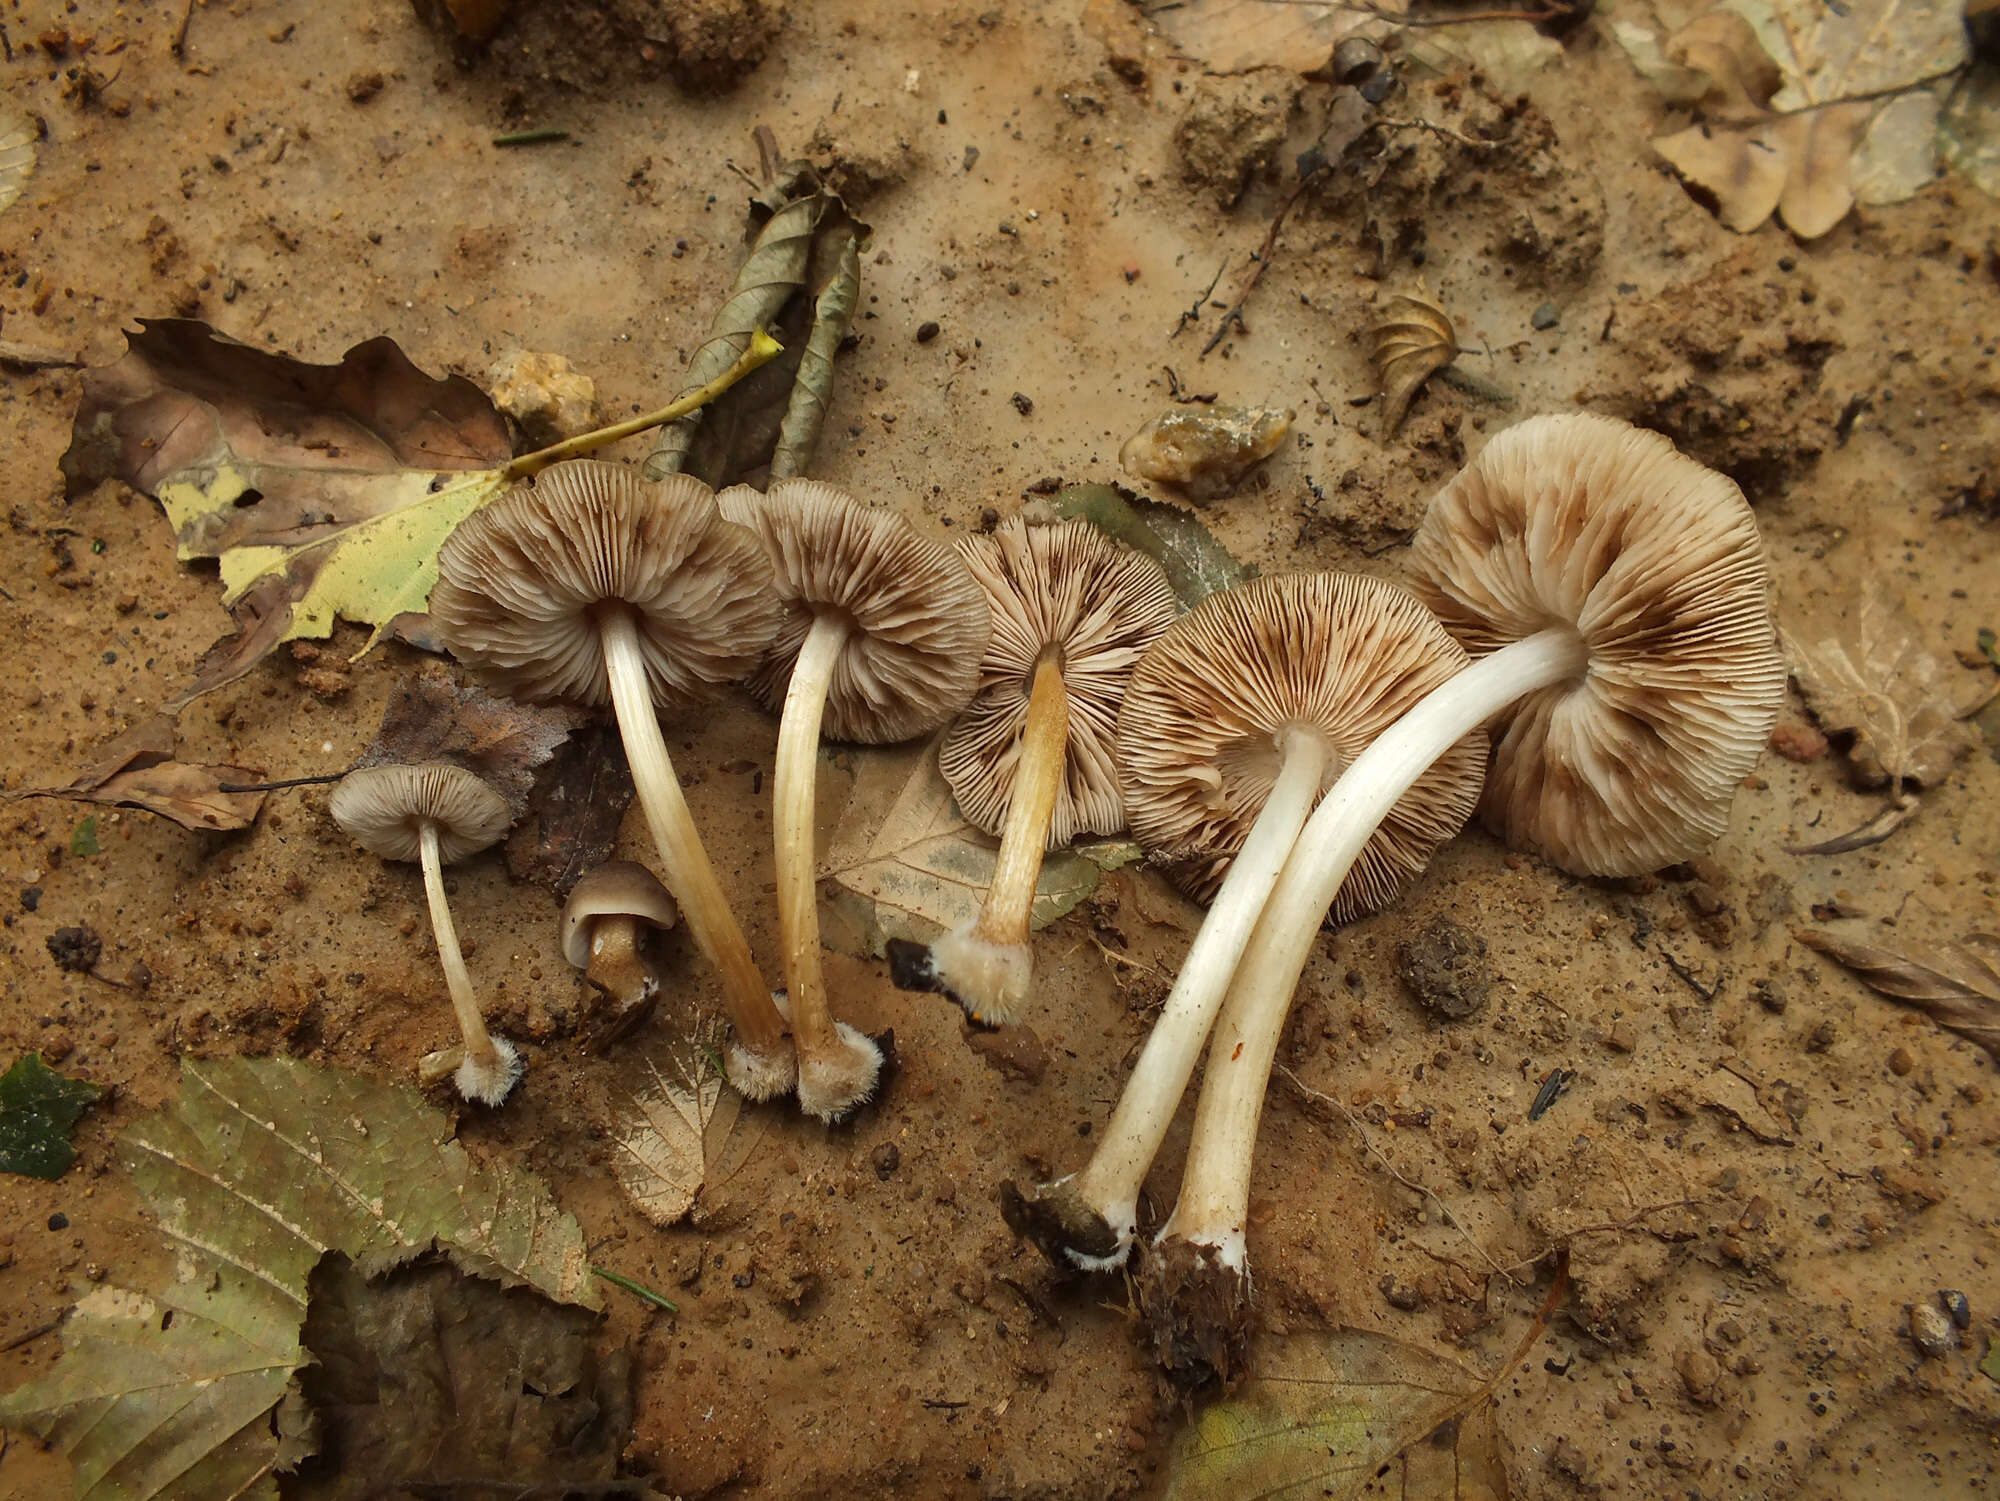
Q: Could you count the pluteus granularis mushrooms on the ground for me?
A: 7